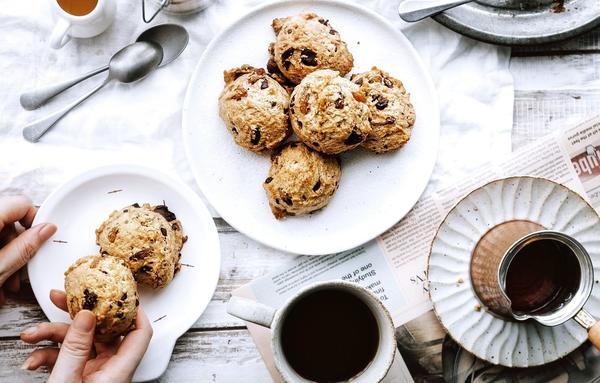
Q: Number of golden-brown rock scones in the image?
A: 7